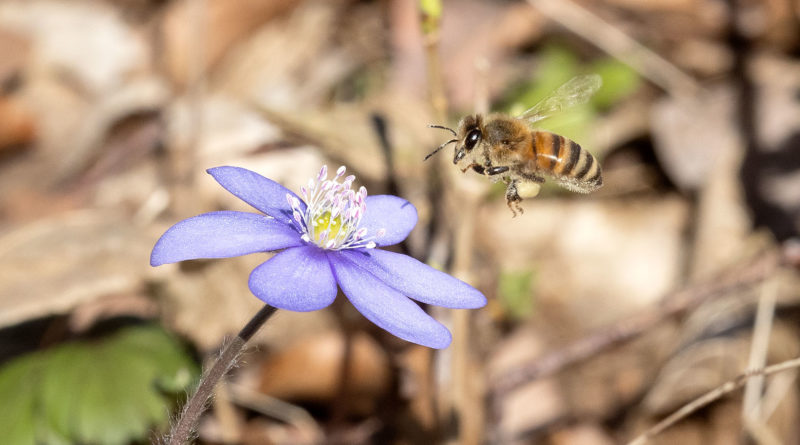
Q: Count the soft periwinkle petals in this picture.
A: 6